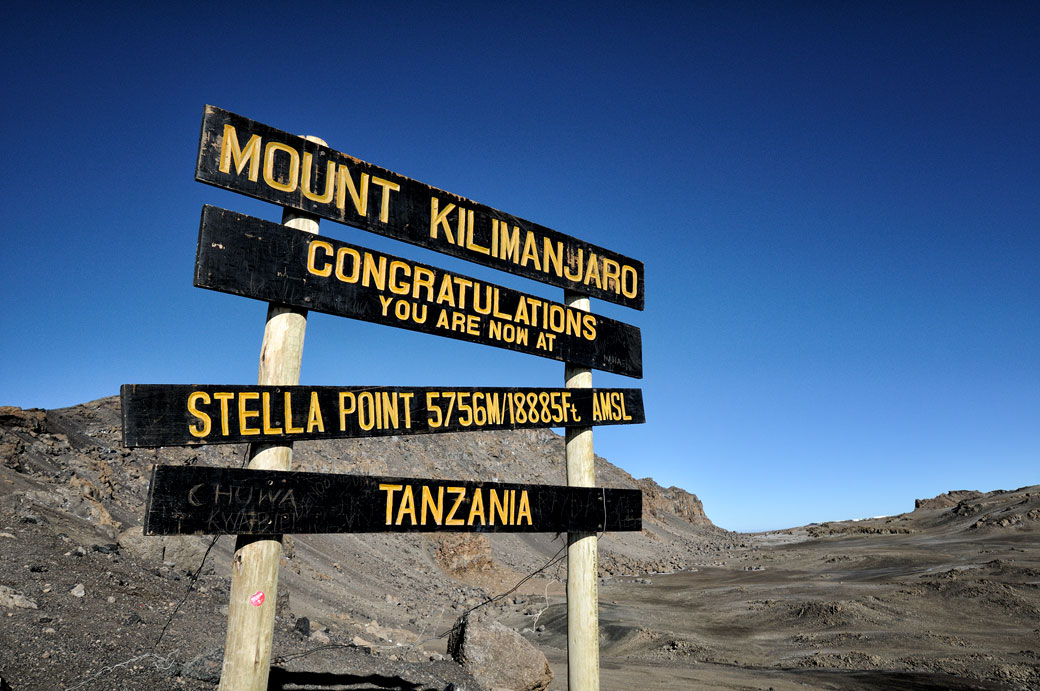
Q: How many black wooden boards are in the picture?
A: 4